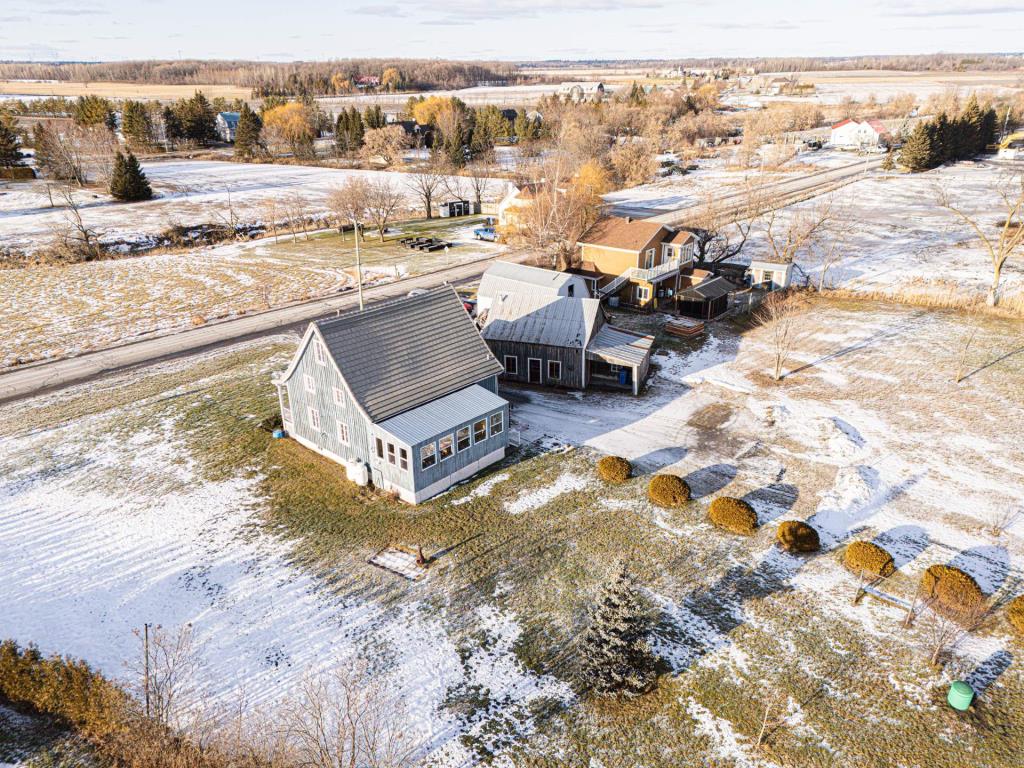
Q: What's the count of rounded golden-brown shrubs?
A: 7